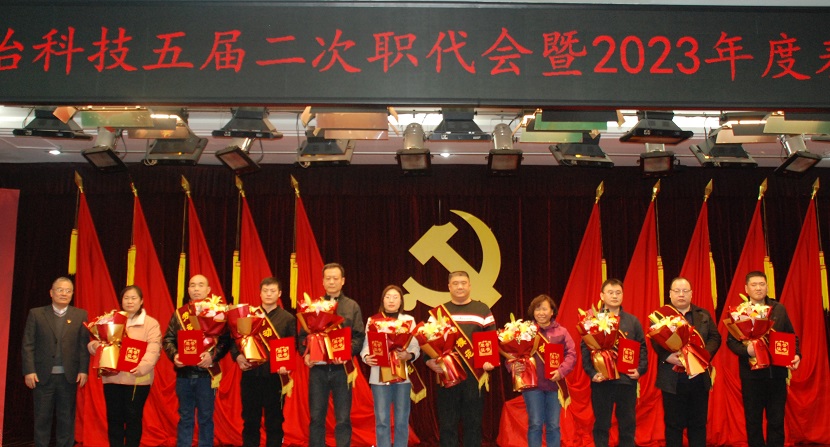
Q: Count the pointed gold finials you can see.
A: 10